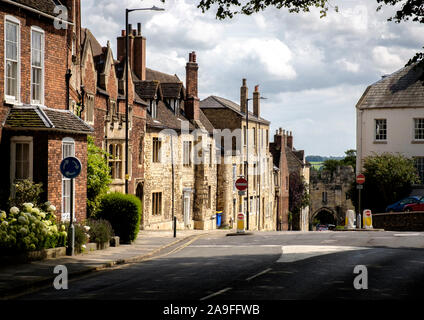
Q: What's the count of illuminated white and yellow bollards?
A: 3